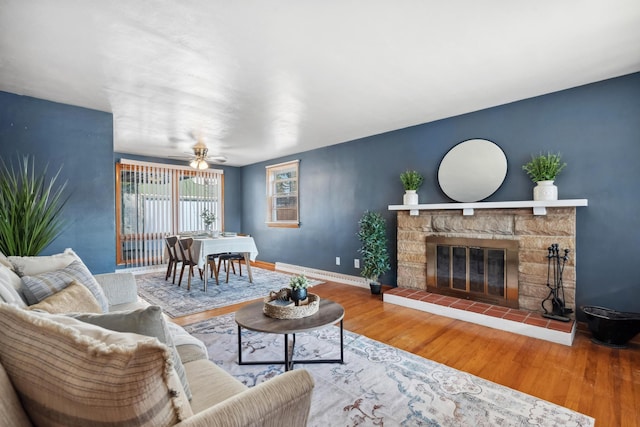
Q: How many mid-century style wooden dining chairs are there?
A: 4